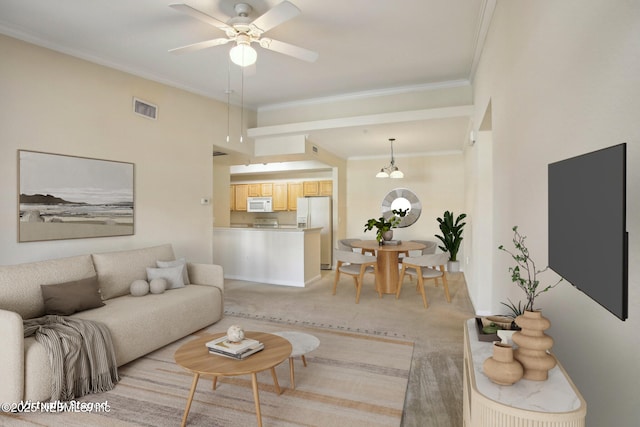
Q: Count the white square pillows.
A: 2